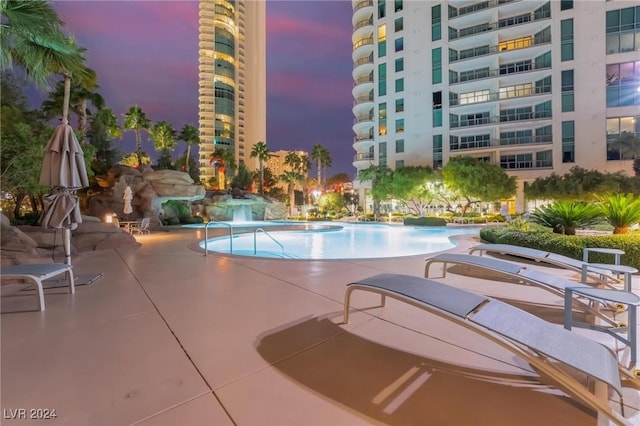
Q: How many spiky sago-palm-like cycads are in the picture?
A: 2